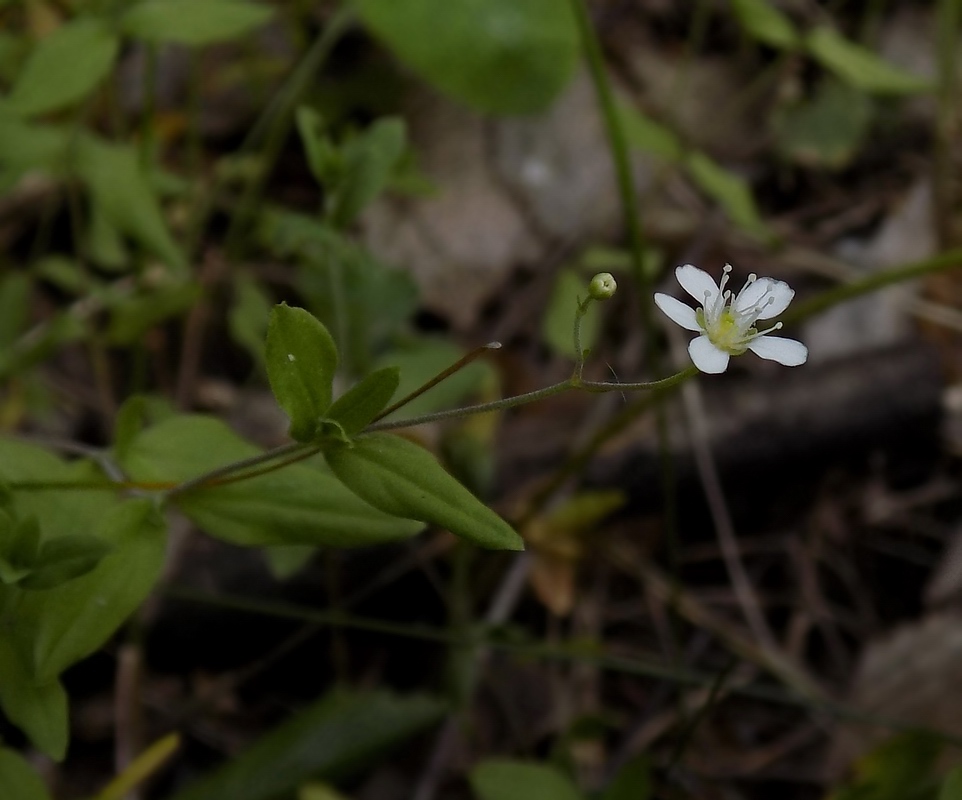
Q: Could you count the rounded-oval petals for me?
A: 5